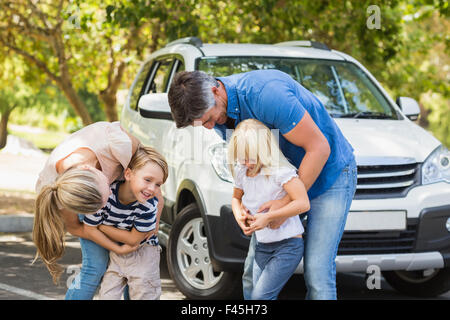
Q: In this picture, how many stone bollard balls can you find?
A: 0